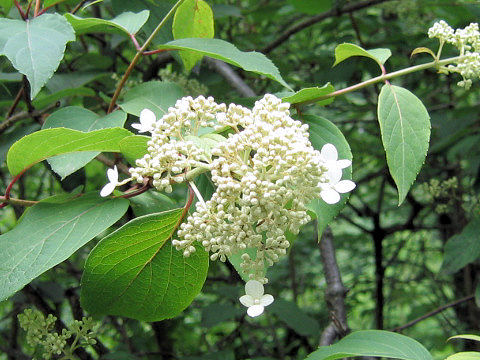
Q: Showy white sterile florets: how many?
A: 5